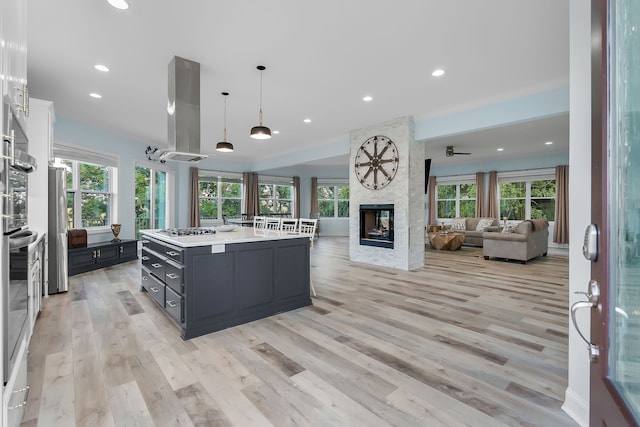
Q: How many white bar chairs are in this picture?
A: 4